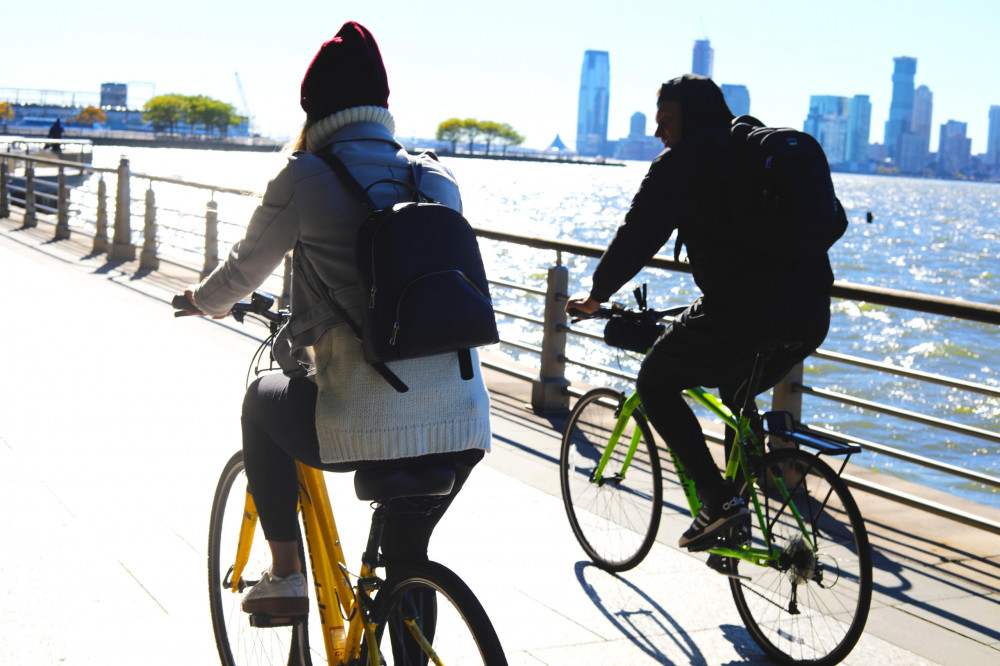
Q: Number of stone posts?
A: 10